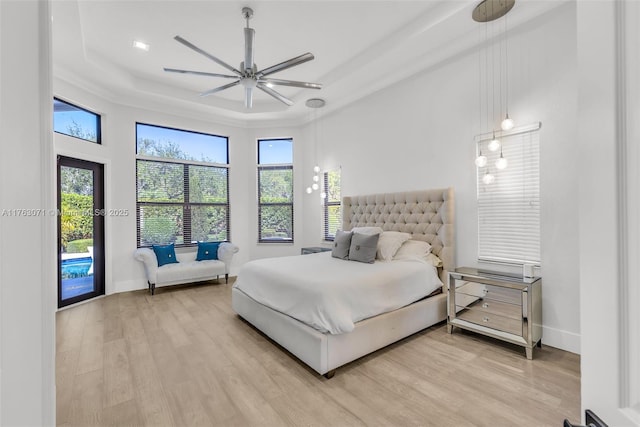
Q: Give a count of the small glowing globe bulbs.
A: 10